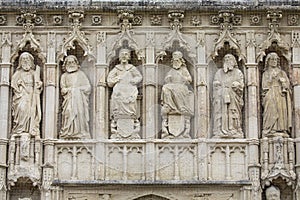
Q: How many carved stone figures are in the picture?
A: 6